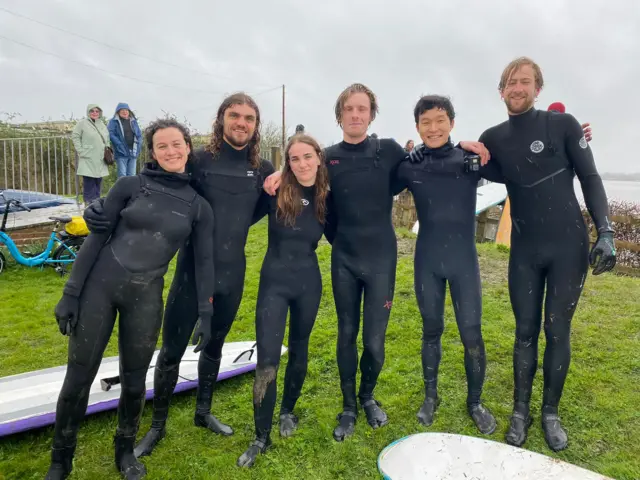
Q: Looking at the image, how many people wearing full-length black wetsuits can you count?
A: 6